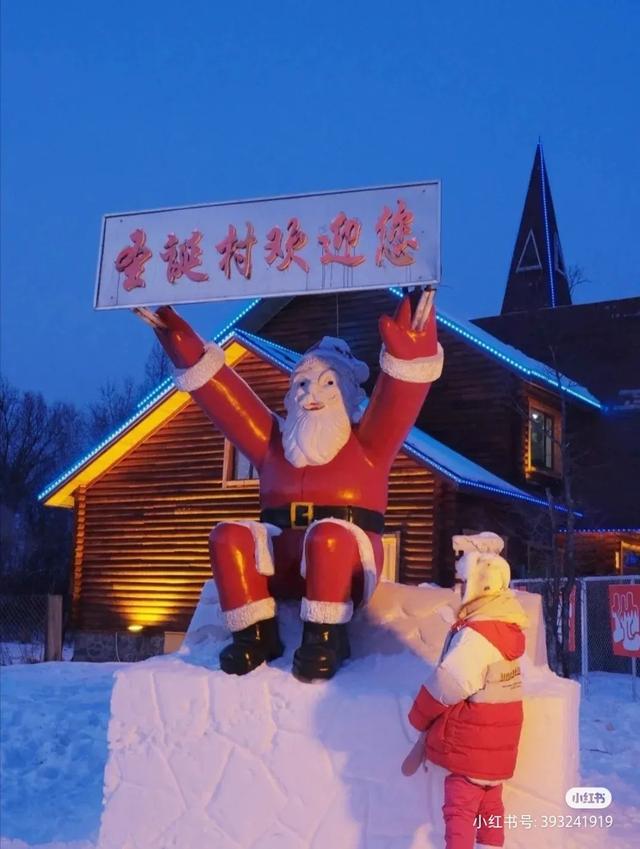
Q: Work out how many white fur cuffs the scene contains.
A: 4